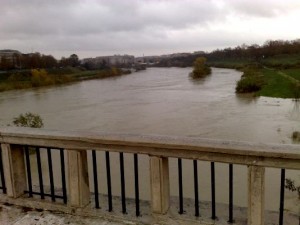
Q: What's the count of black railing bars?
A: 14